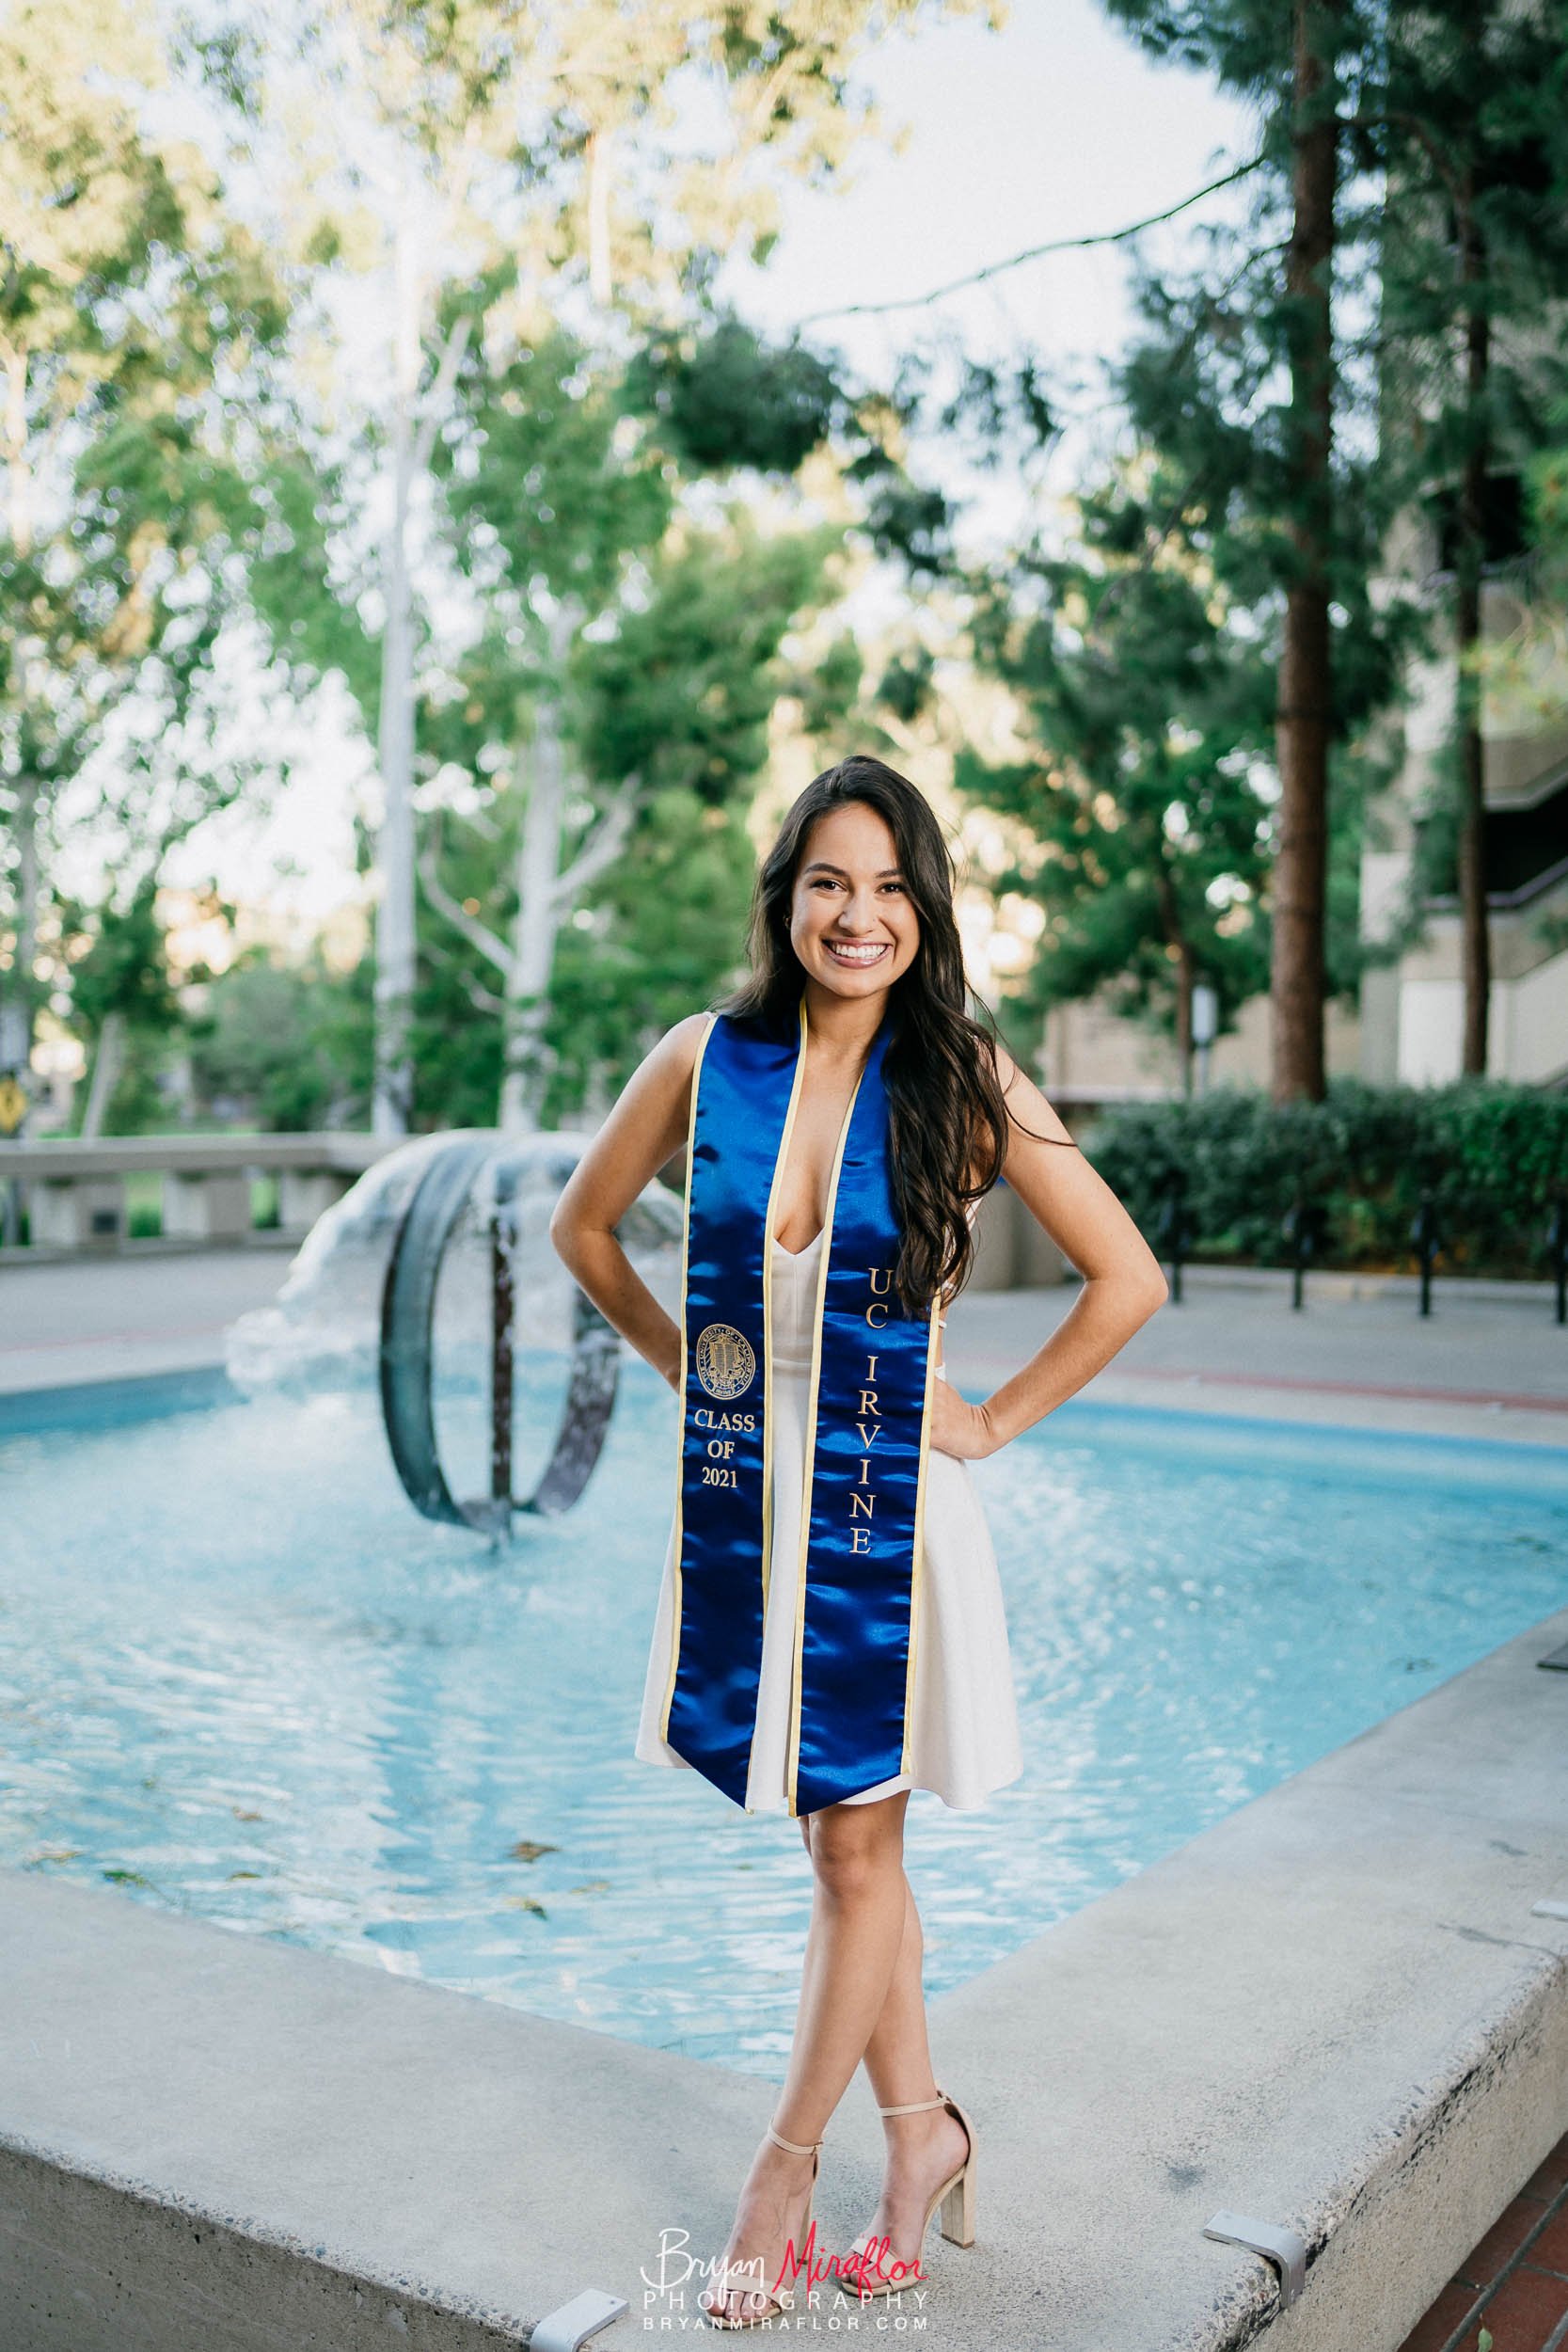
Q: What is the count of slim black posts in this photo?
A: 4